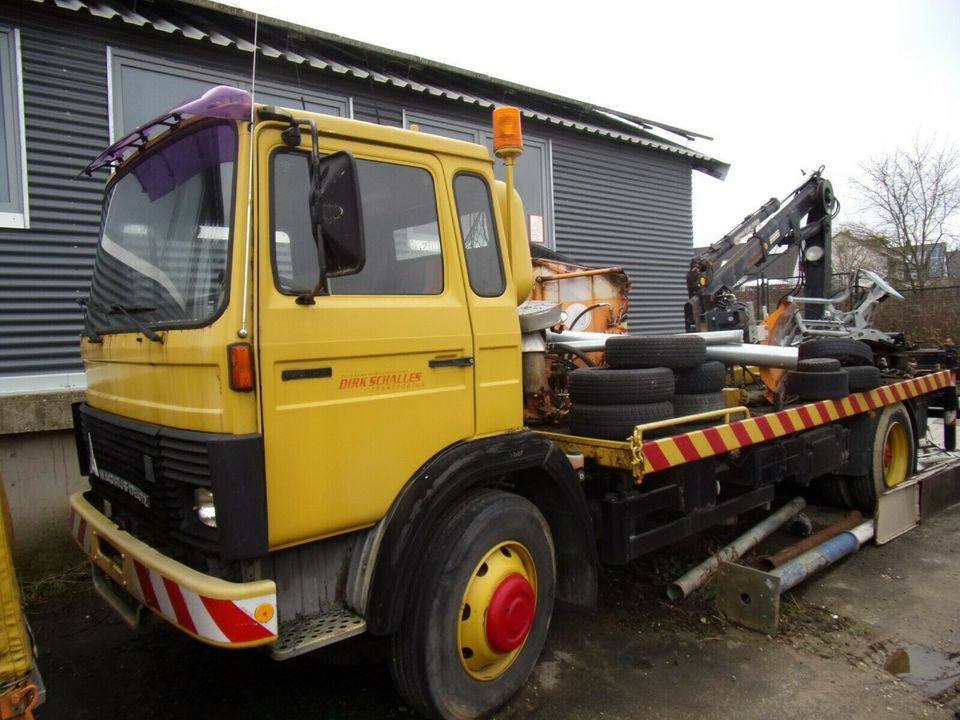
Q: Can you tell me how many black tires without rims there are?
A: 9